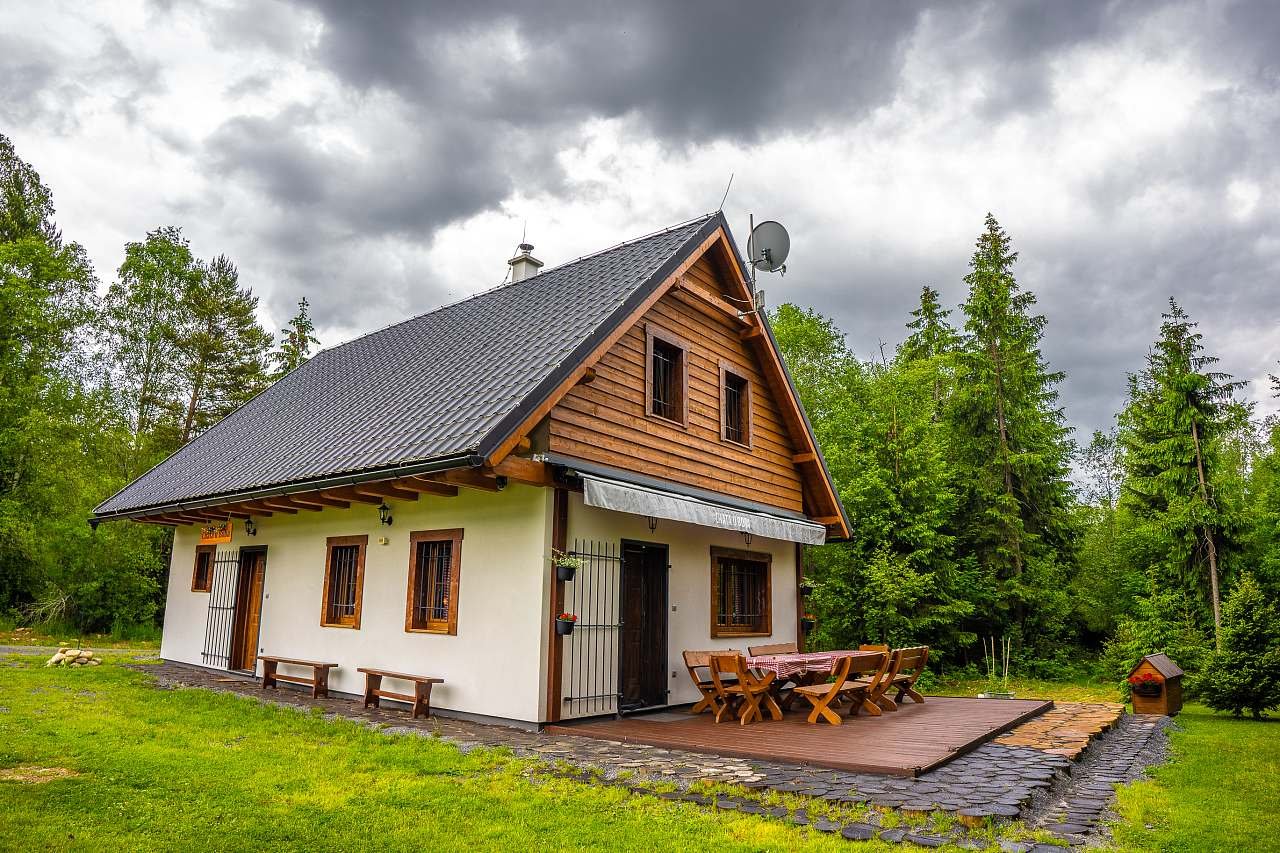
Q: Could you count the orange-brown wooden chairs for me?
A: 6